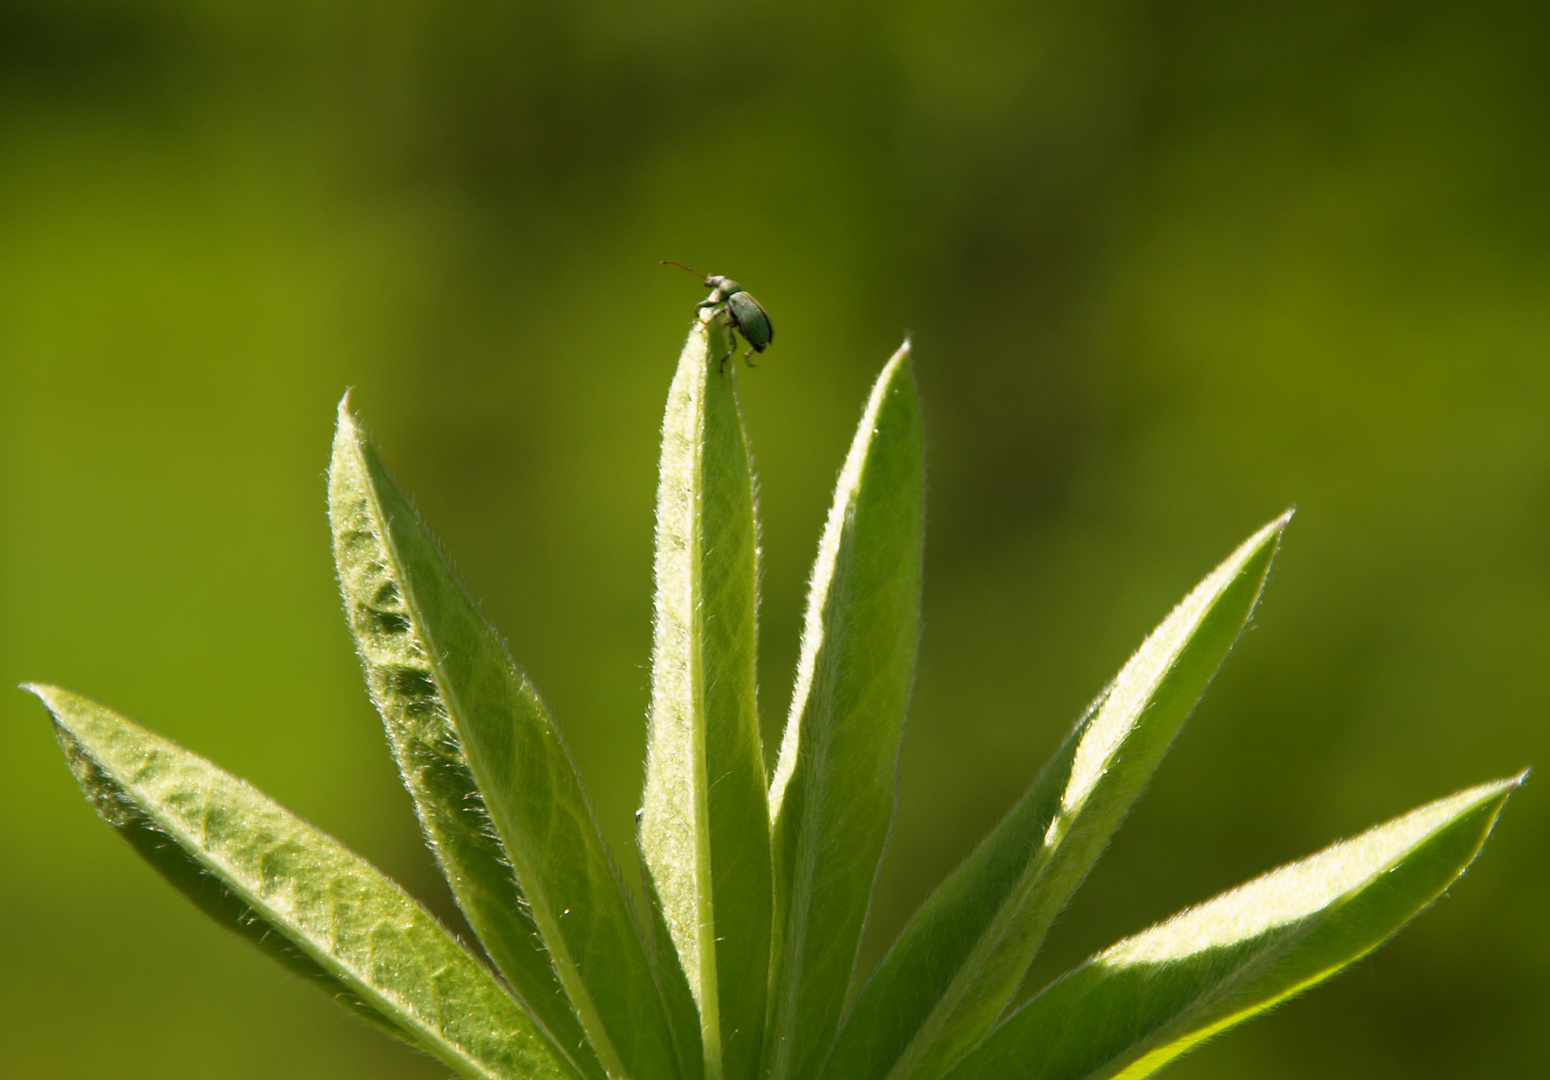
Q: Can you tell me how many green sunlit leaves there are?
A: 6